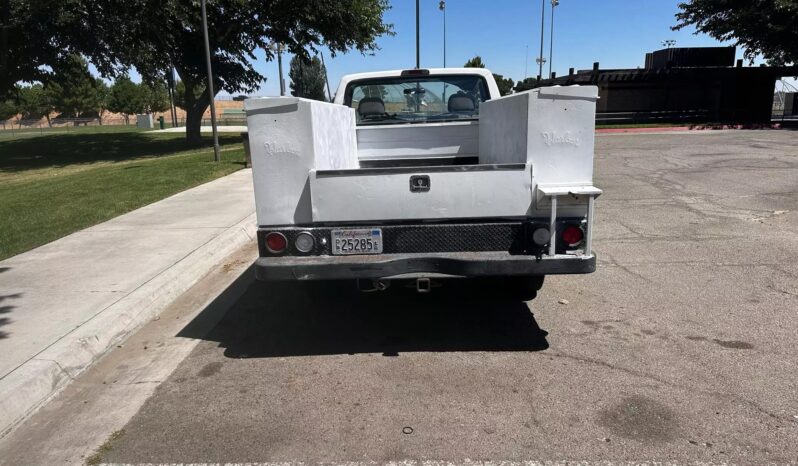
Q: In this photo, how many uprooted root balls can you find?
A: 0